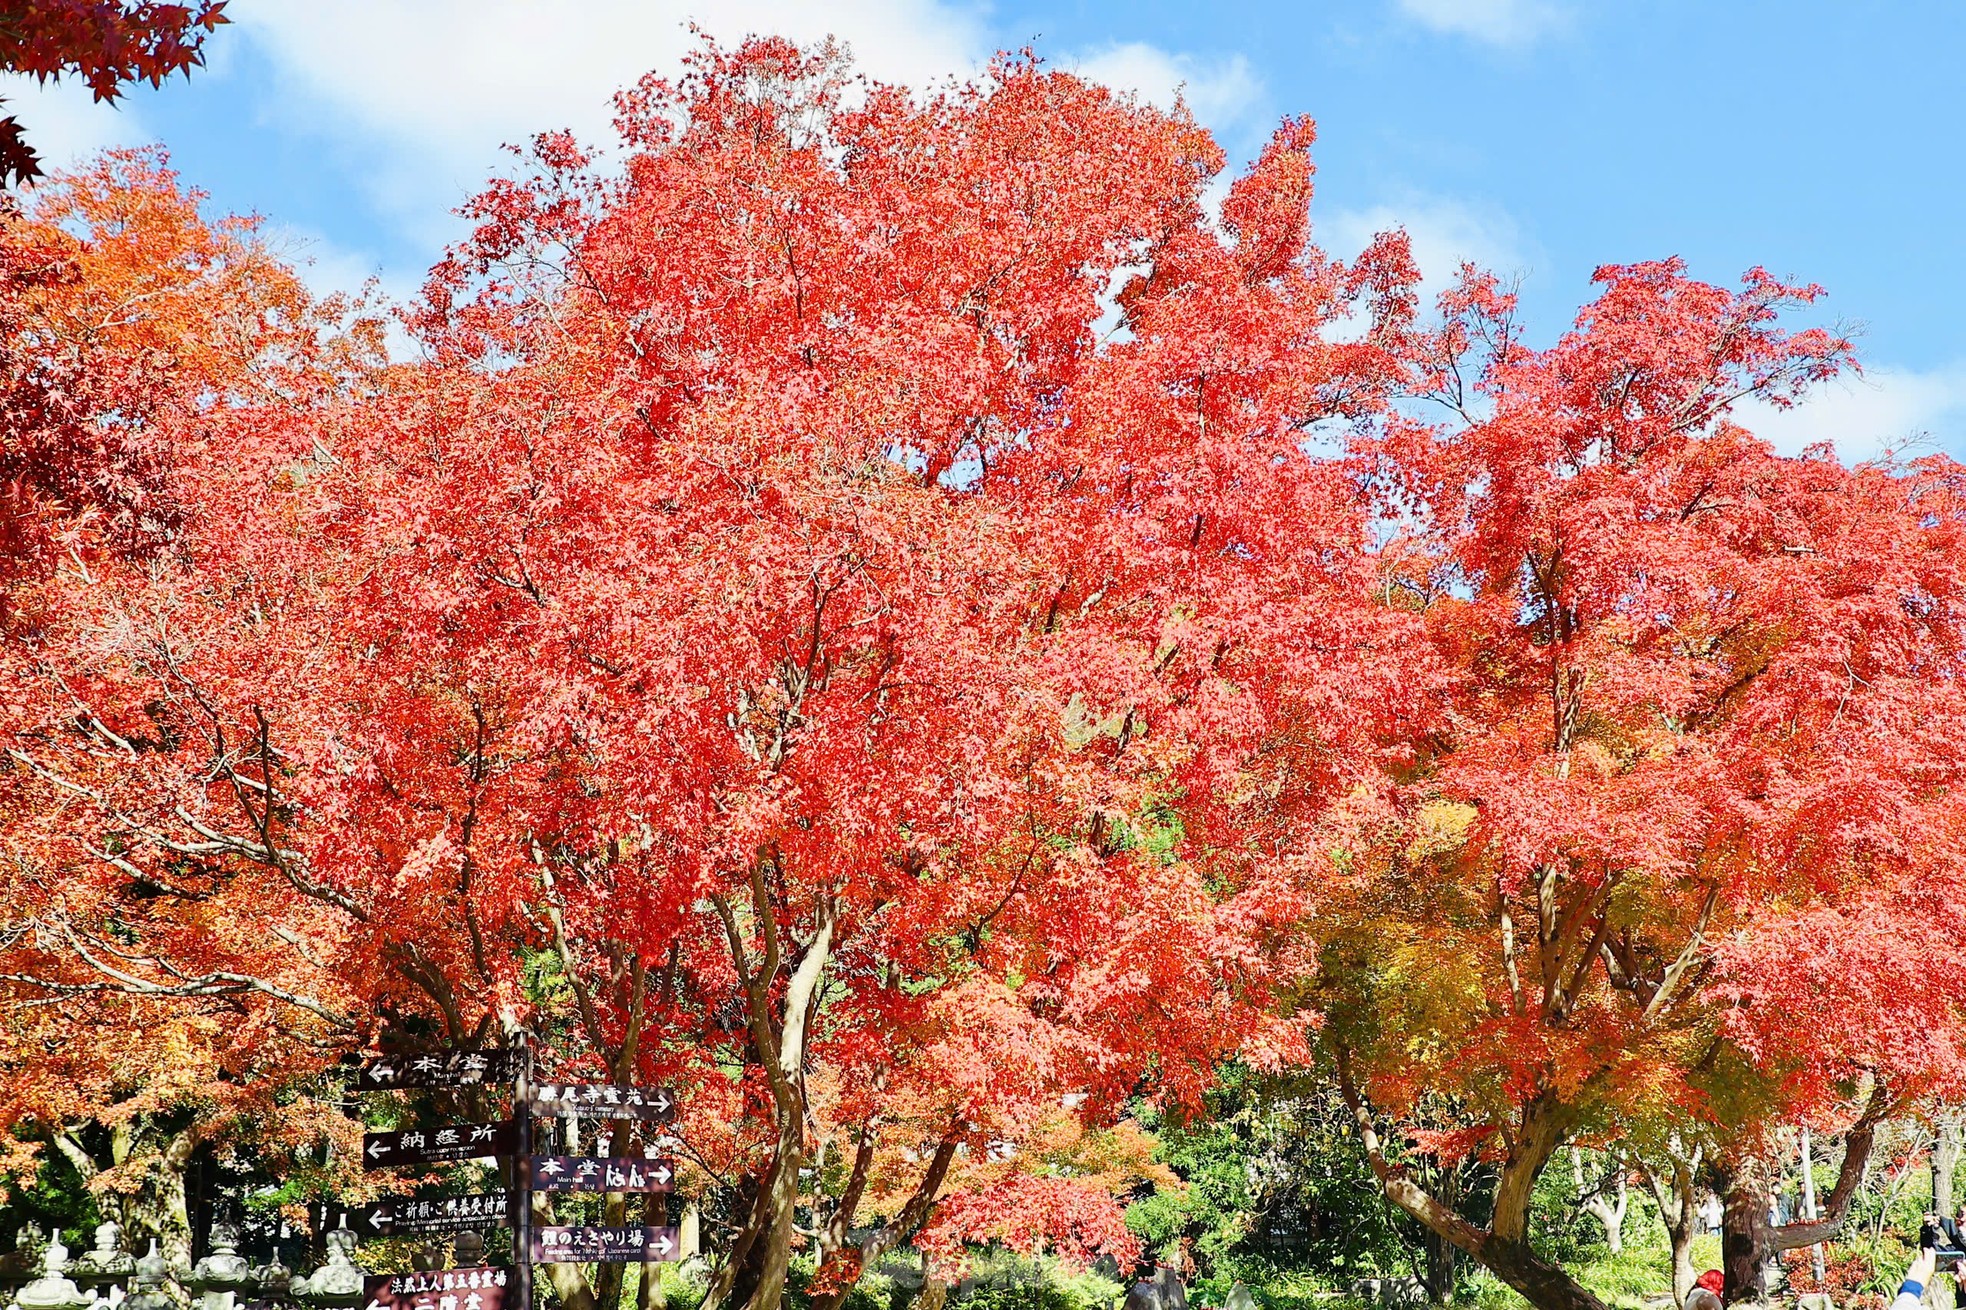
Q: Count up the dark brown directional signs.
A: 7